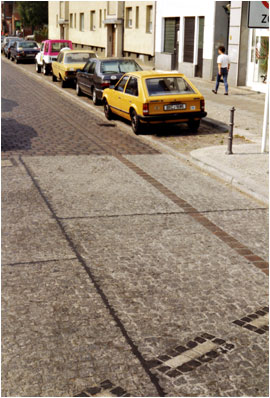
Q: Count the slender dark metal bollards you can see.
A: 1